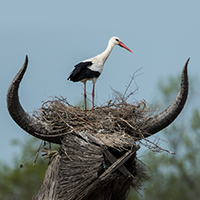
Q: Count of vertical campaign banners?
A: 0